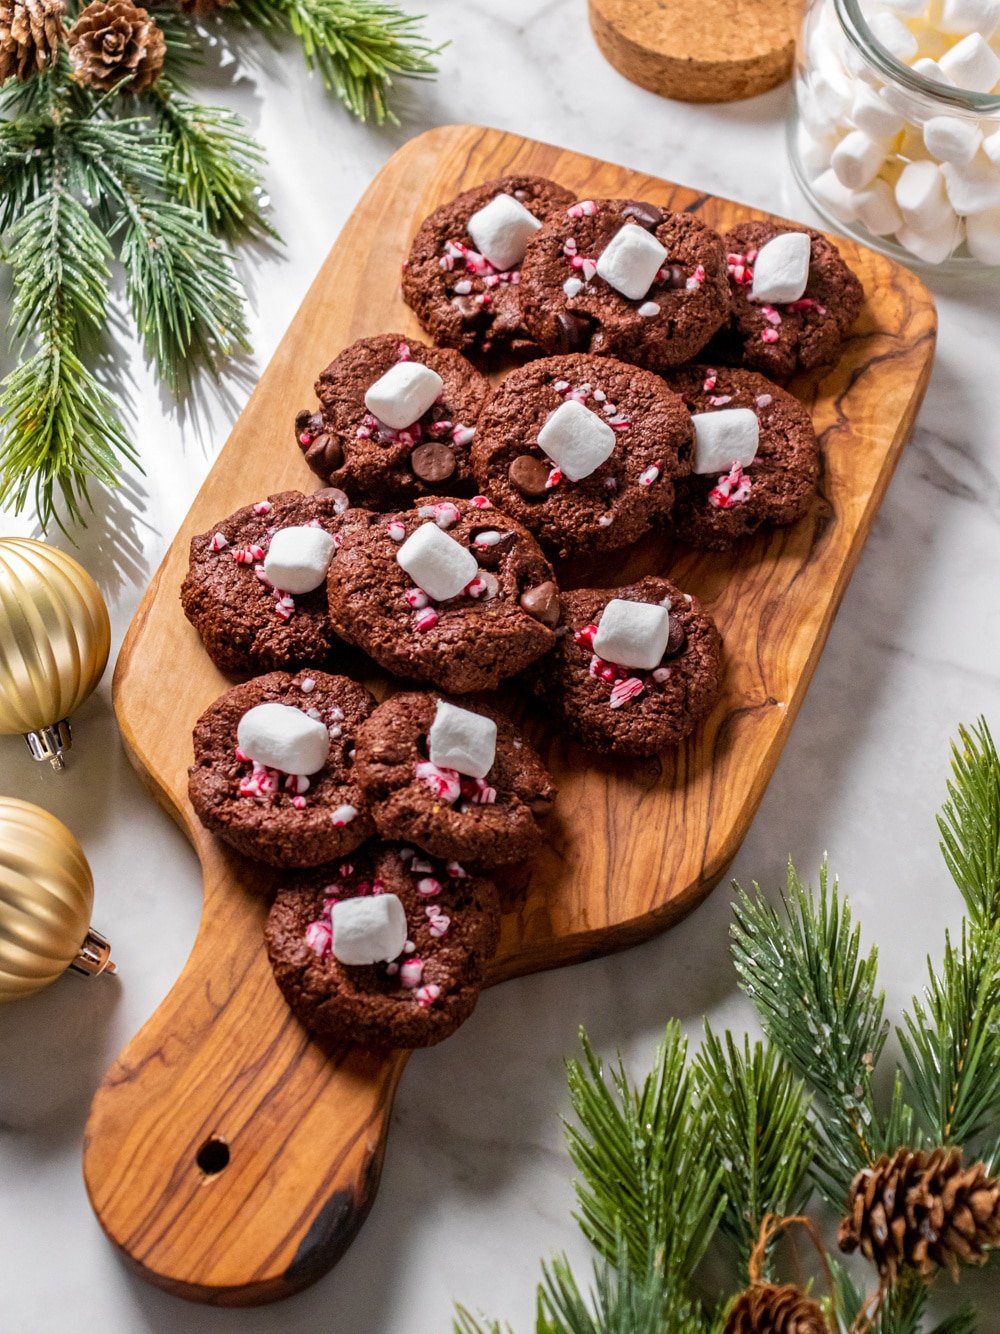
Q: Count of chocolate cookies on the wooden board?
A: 12